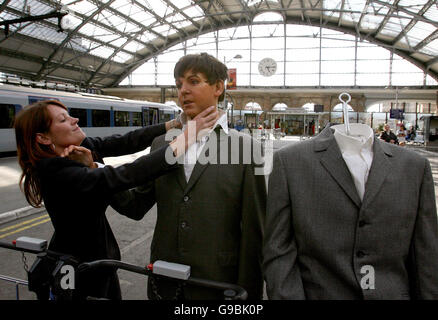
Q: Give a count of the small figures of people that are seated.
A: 3